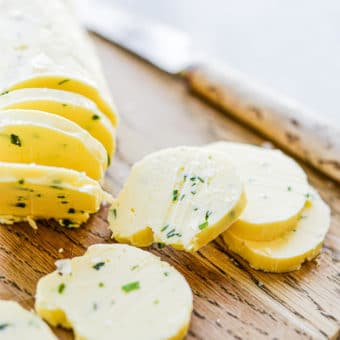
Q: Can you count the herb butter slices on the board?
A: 8